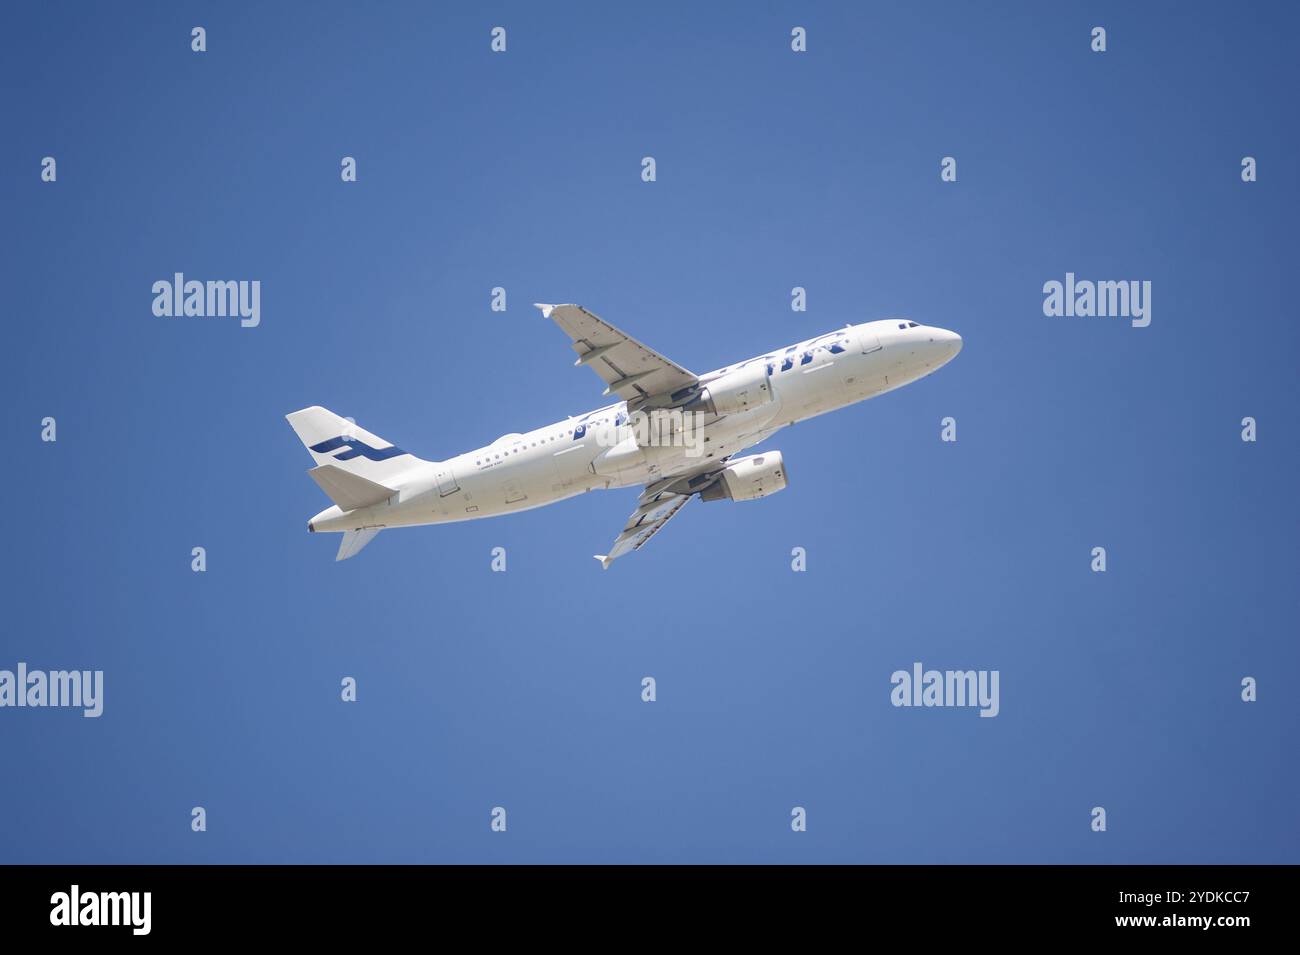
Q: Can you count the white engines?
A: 2